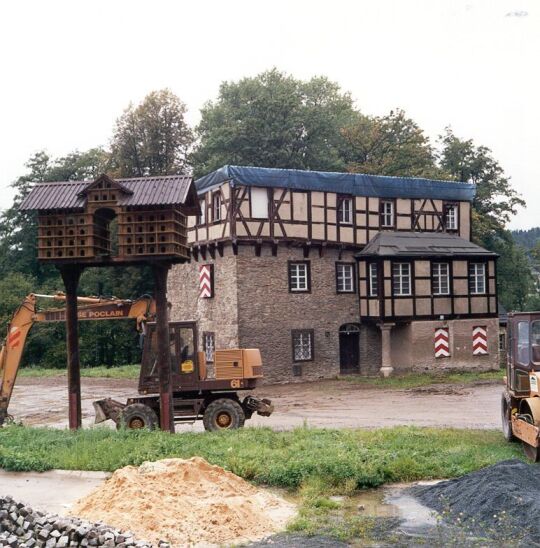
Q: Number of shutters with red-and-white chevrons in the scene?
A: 3